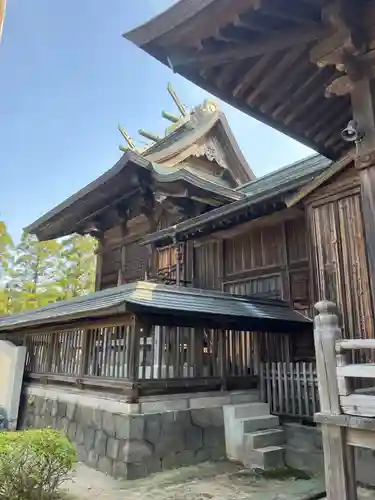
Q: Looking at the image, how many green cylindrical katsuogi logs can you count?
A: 3